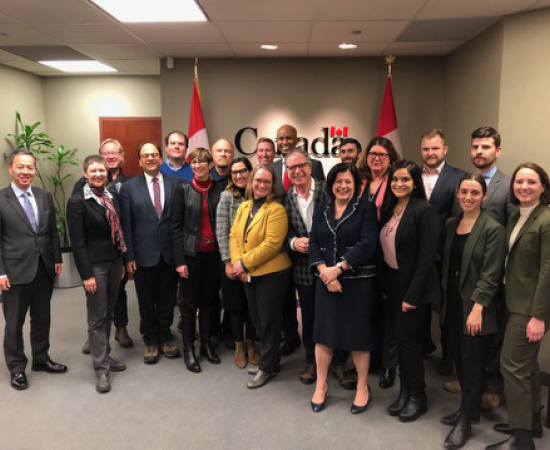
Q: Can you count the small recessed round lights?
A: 2